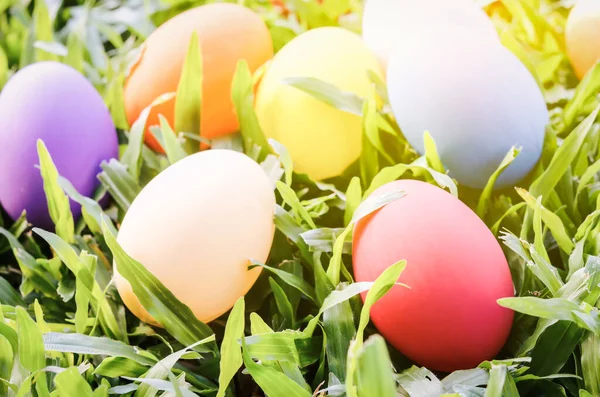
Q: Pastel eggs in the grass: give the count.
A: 8